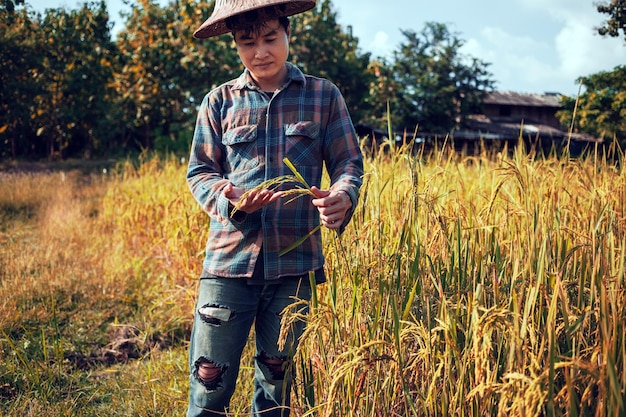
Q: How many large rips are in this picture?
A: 3